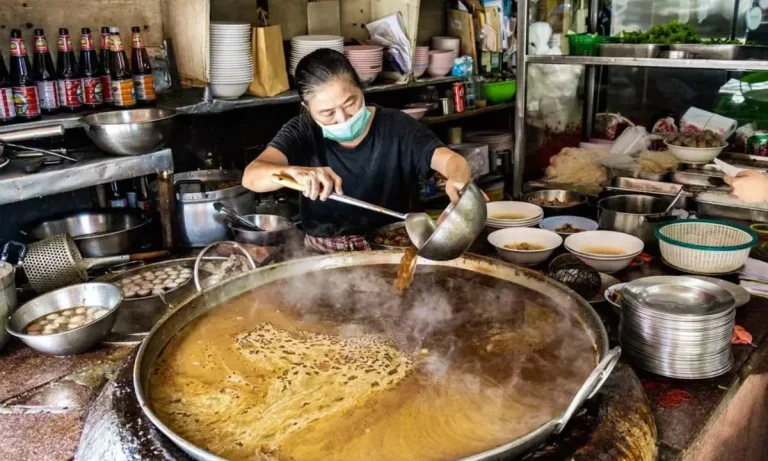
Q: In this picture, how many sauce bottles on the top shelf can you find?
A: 8